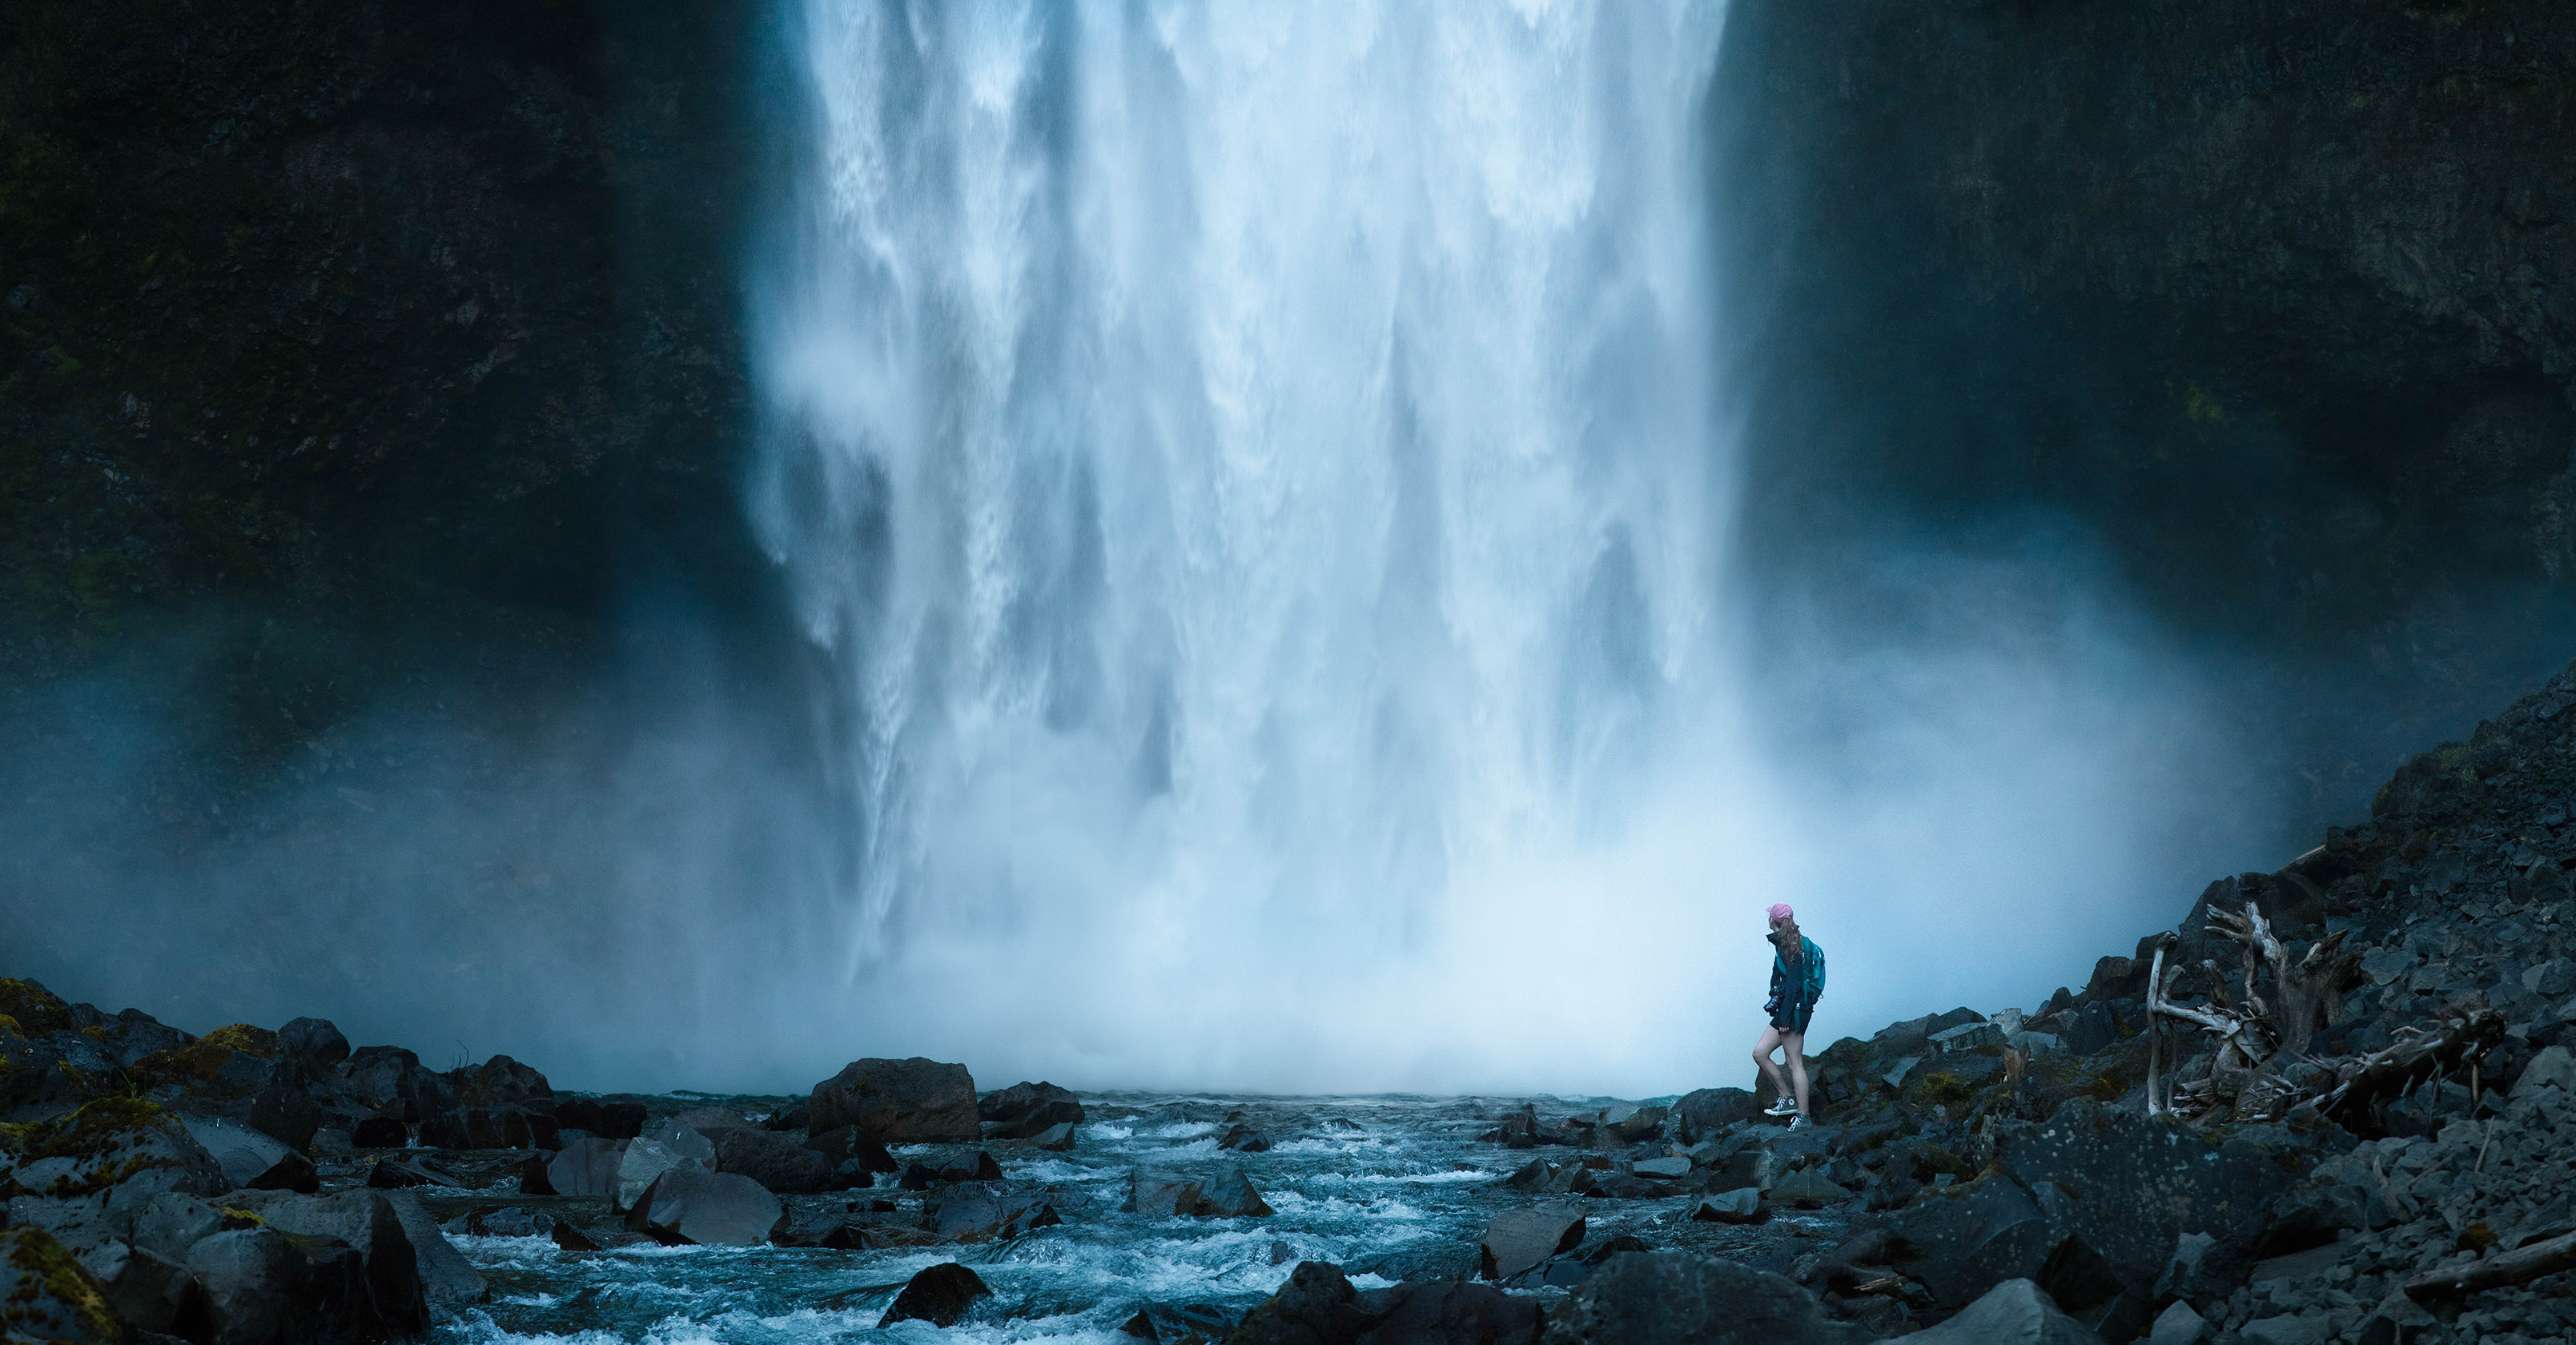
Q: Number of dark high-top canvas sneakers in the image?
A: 2